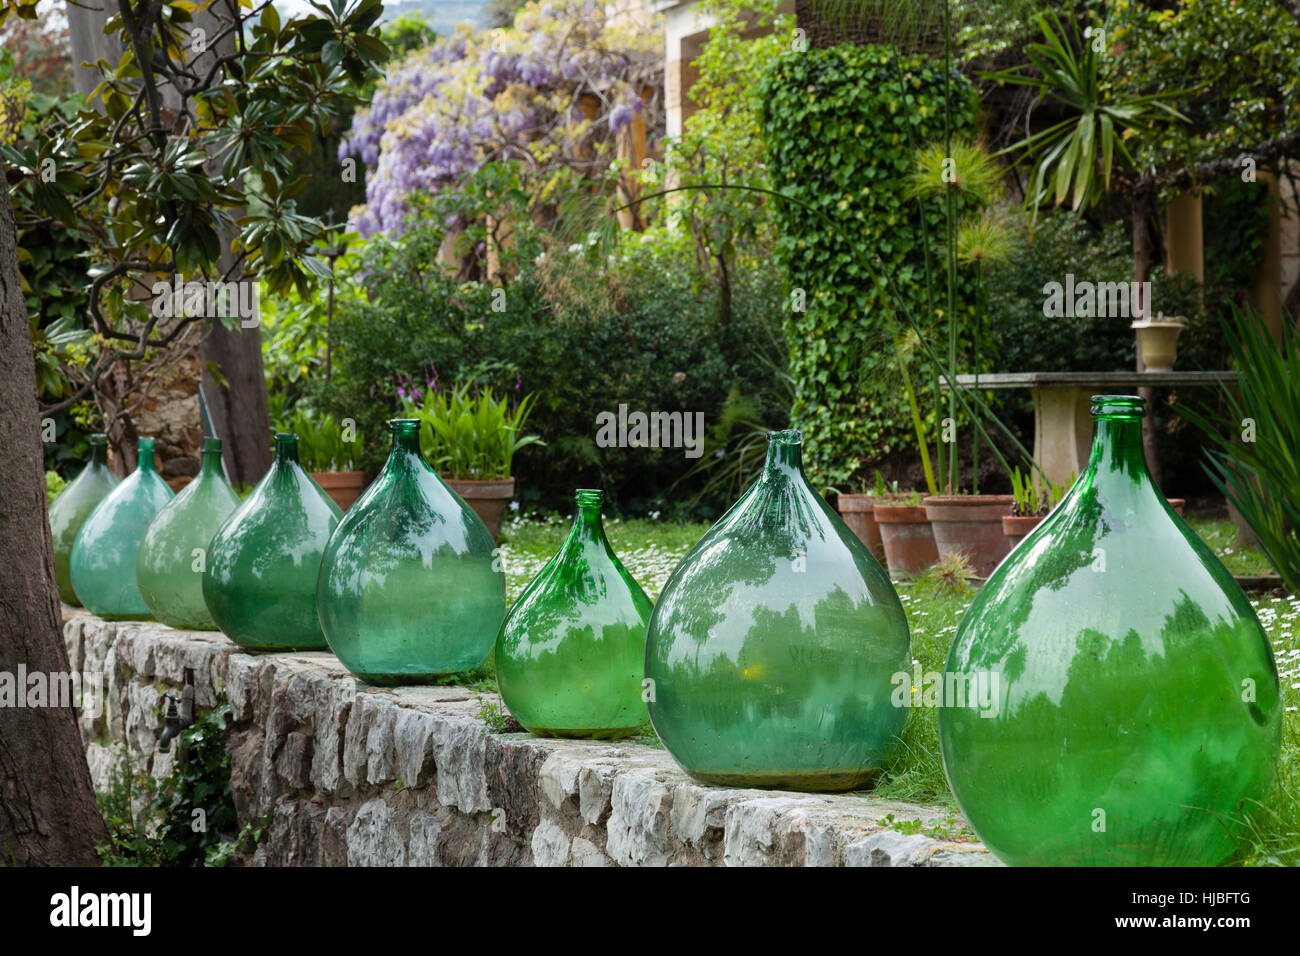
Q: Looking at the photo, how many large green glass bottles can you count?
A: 8